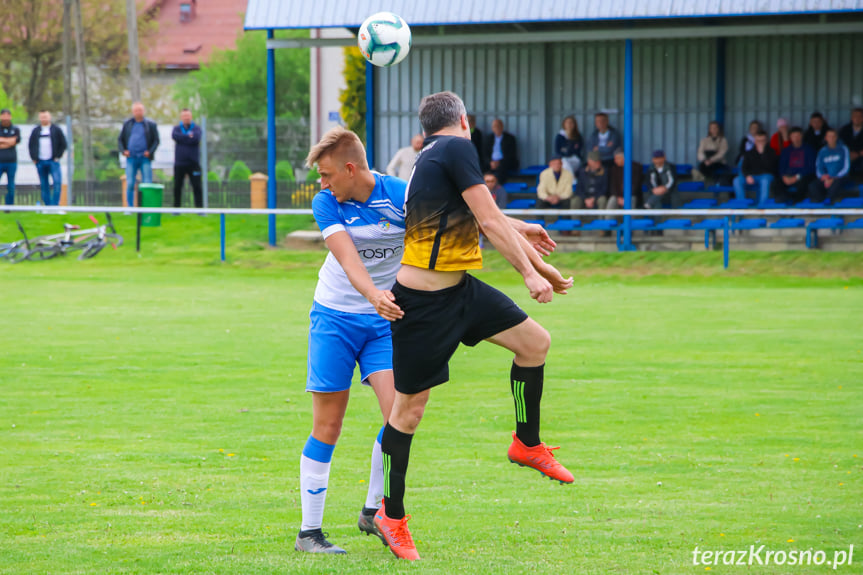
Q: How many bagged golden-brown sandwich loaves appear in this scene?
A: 0